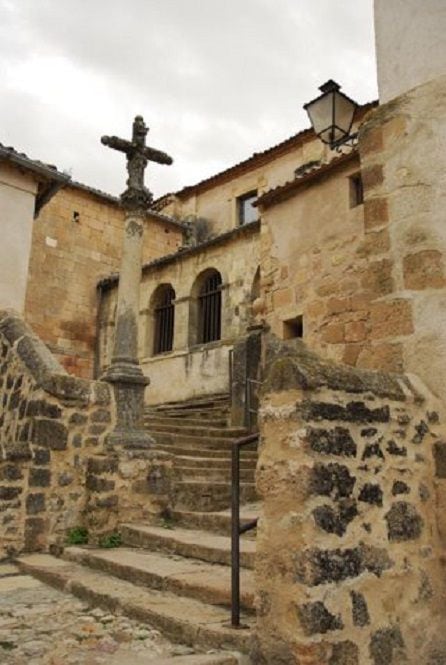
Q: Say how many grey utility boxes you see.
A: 0